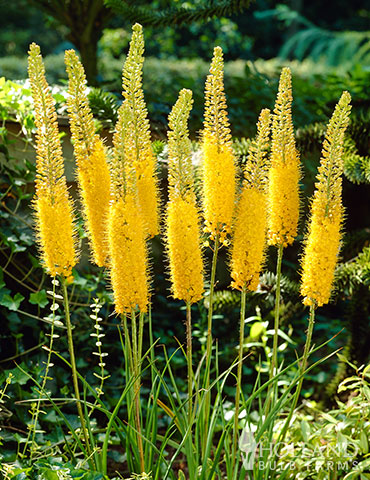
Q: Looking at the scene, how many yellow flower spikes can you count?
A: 9